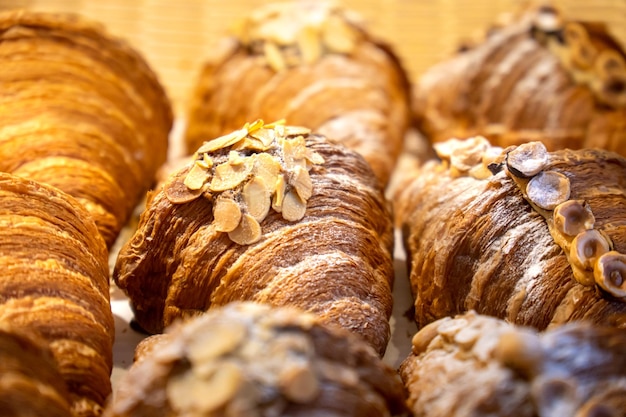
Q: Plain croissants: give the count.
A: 3